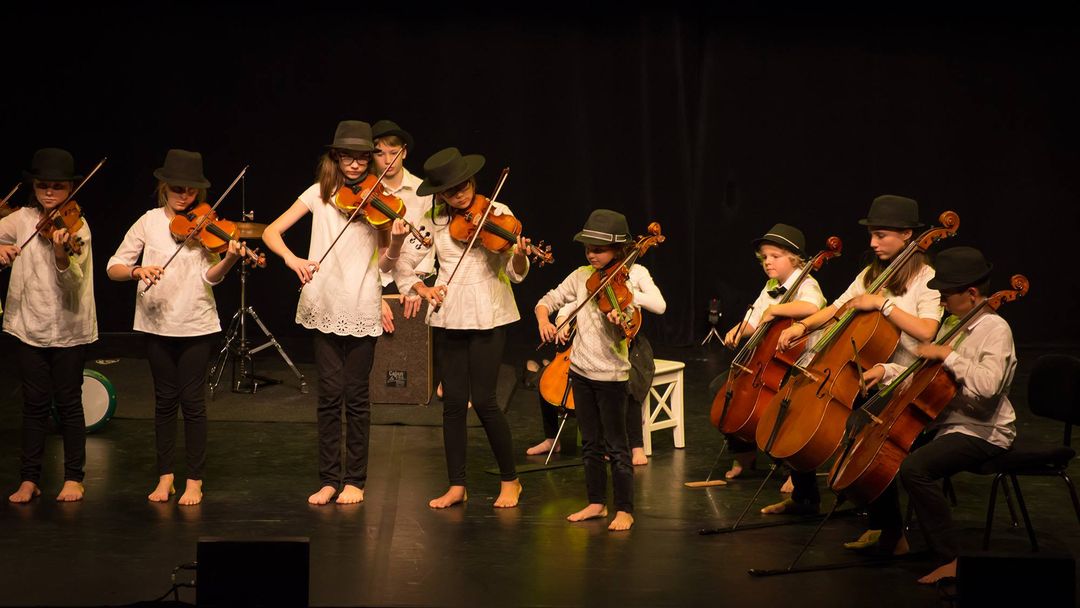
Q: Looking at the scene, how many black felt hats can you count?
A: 9